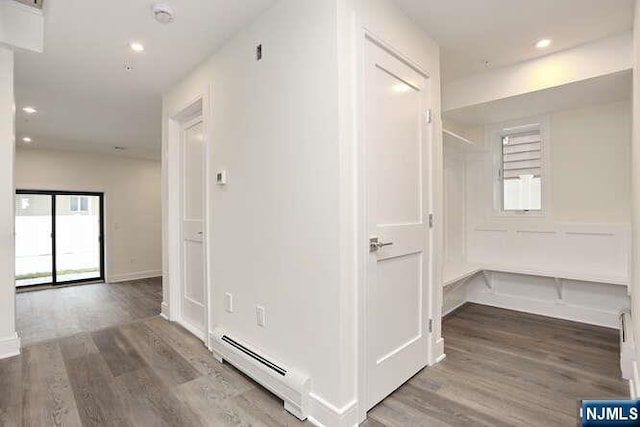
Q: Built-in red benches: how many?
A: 0